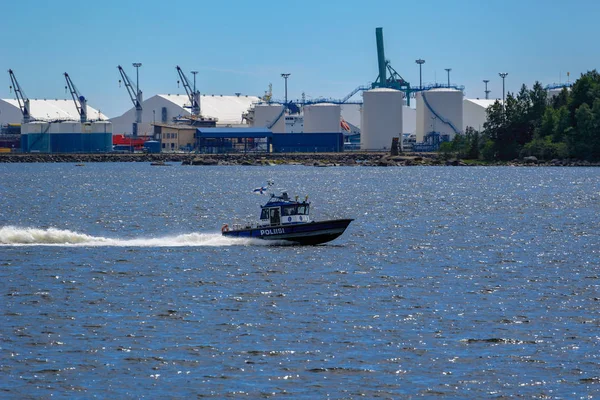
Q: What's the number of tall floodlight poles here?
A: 7